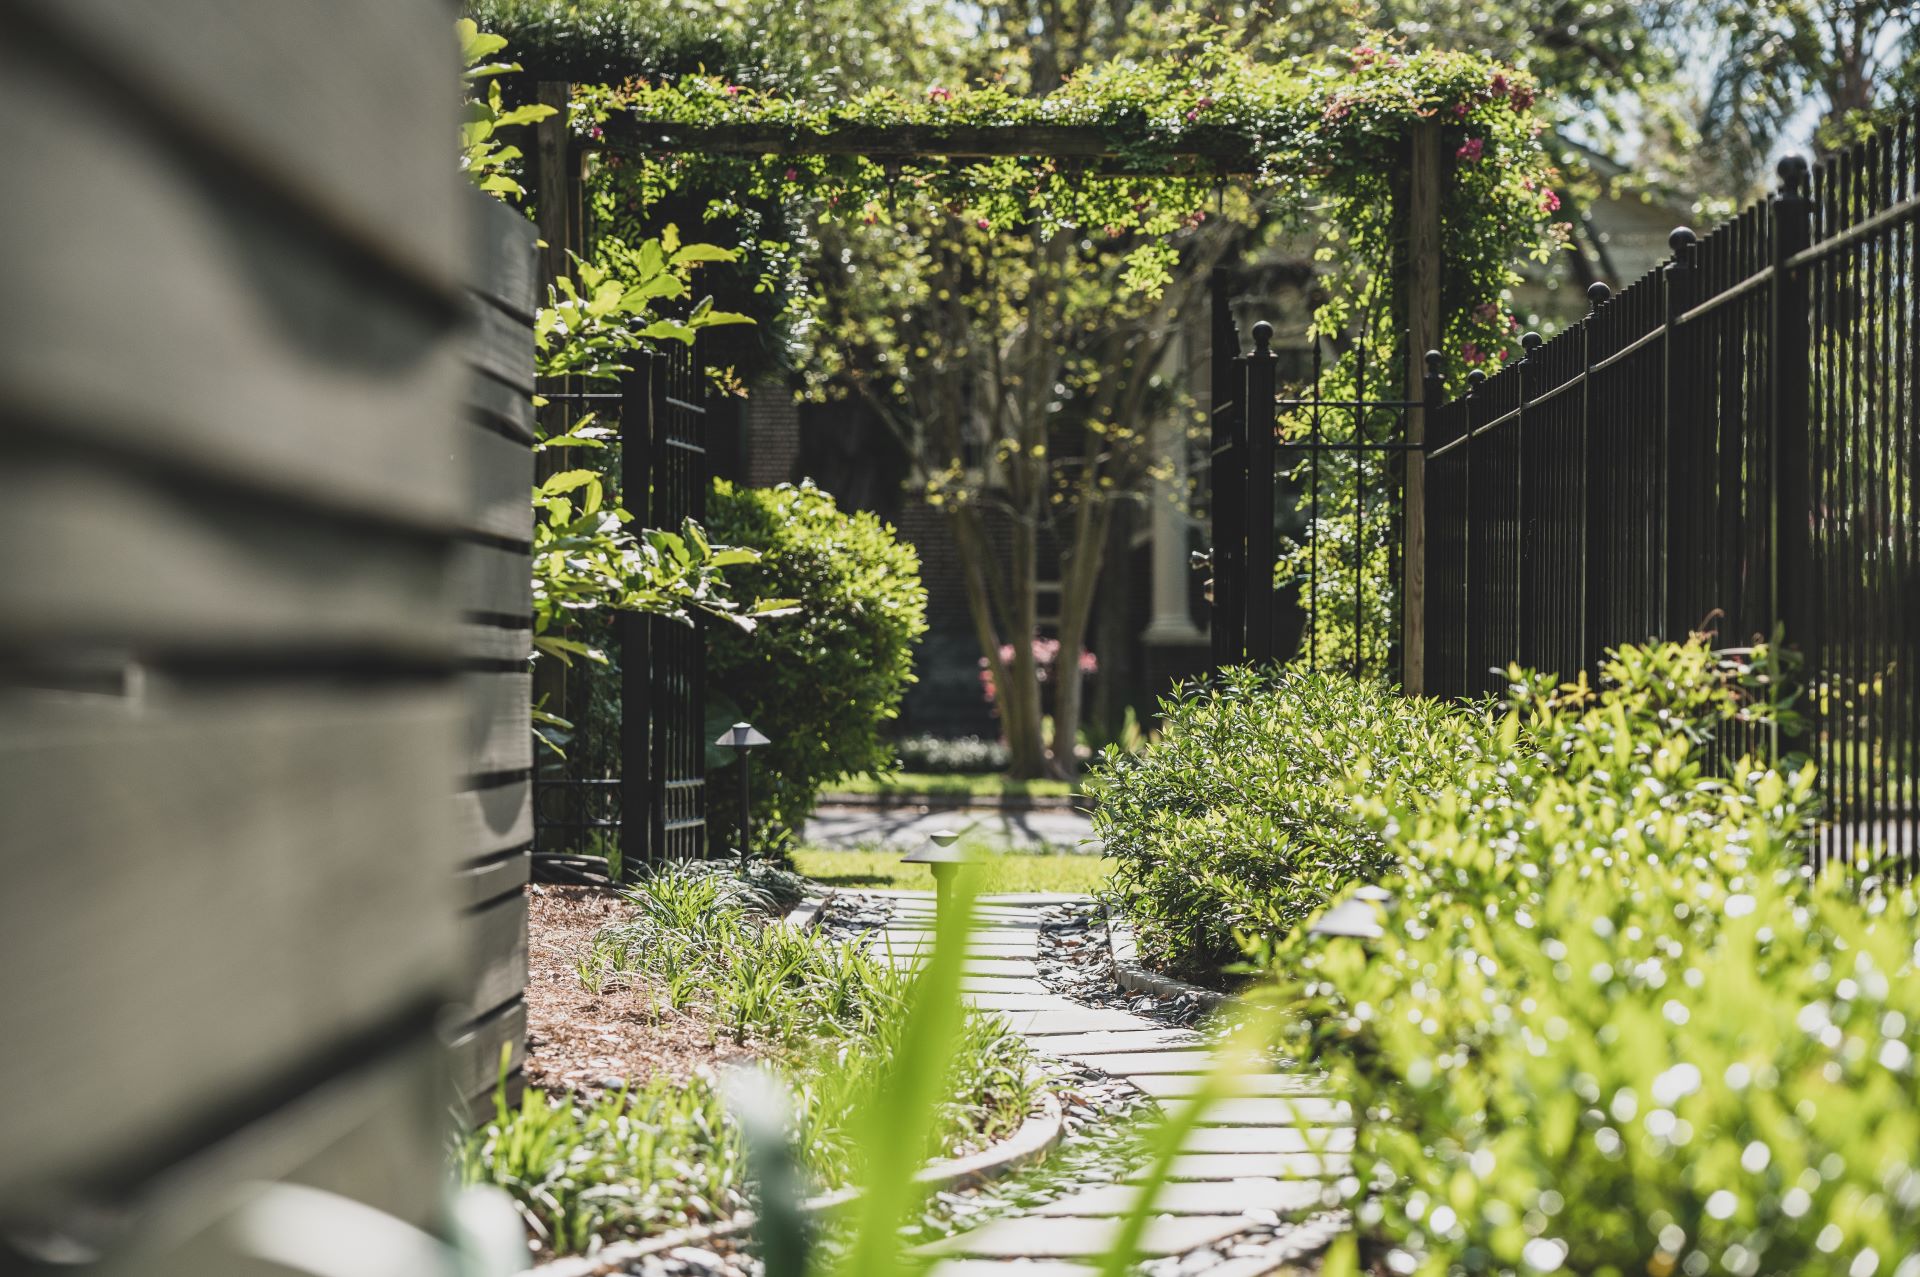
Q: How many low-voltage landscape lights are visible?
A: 3